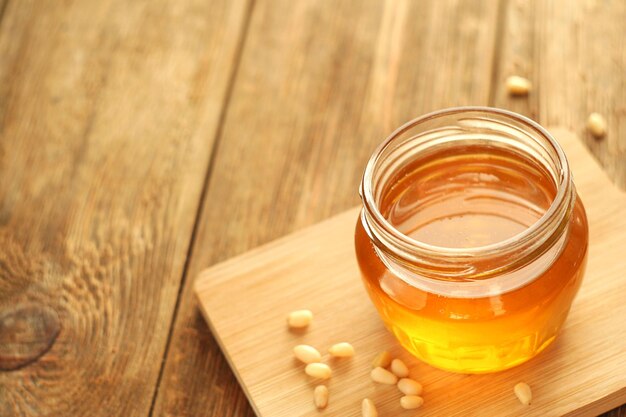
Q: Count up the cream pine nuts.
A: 14